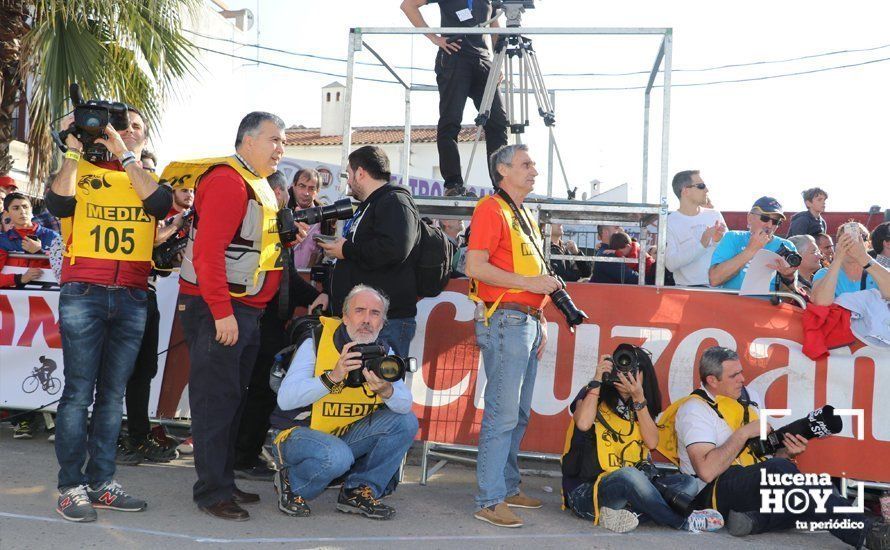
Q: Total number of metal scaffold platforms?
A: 1